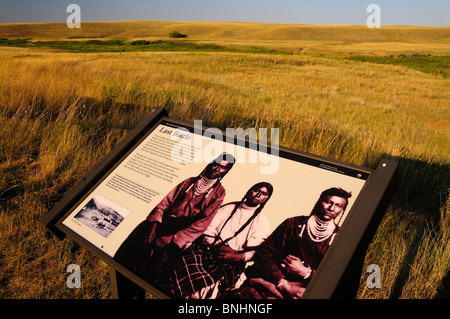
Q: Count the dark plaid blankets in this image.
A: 1